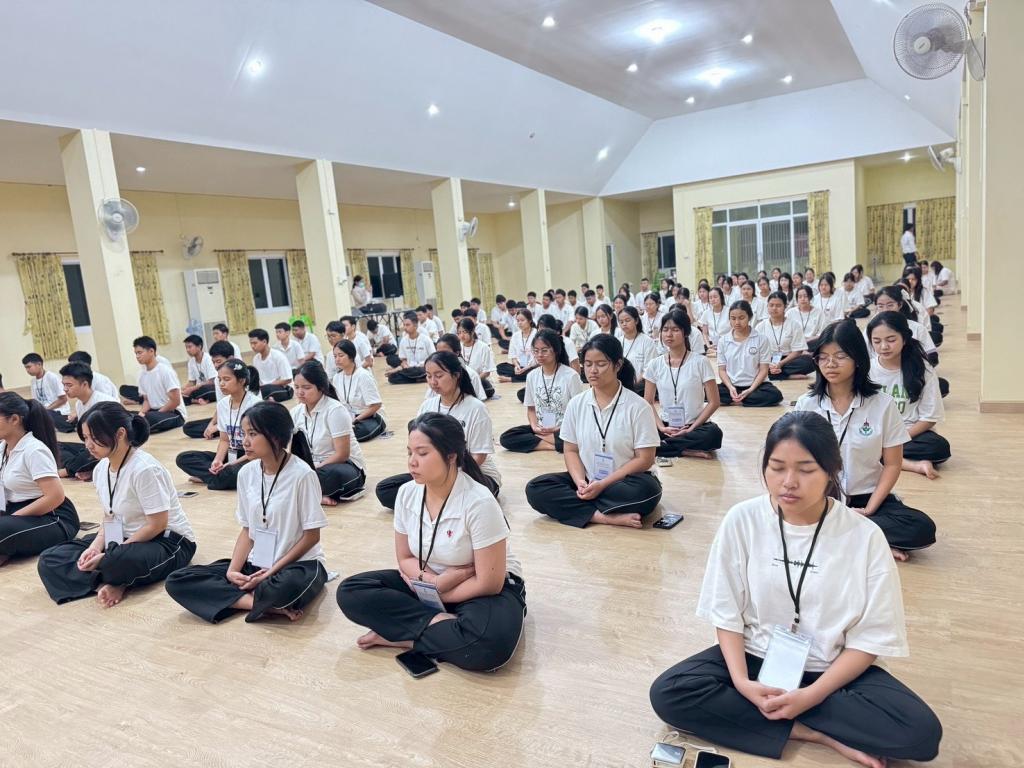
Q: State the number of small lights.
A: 12